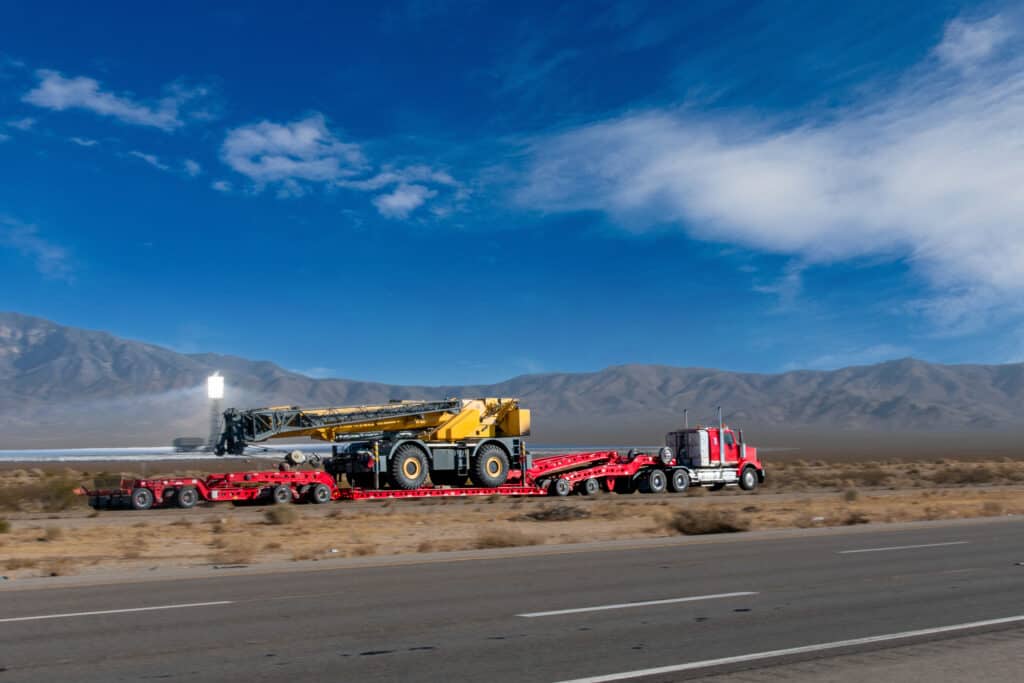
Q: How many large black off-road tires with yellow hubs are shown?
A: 2